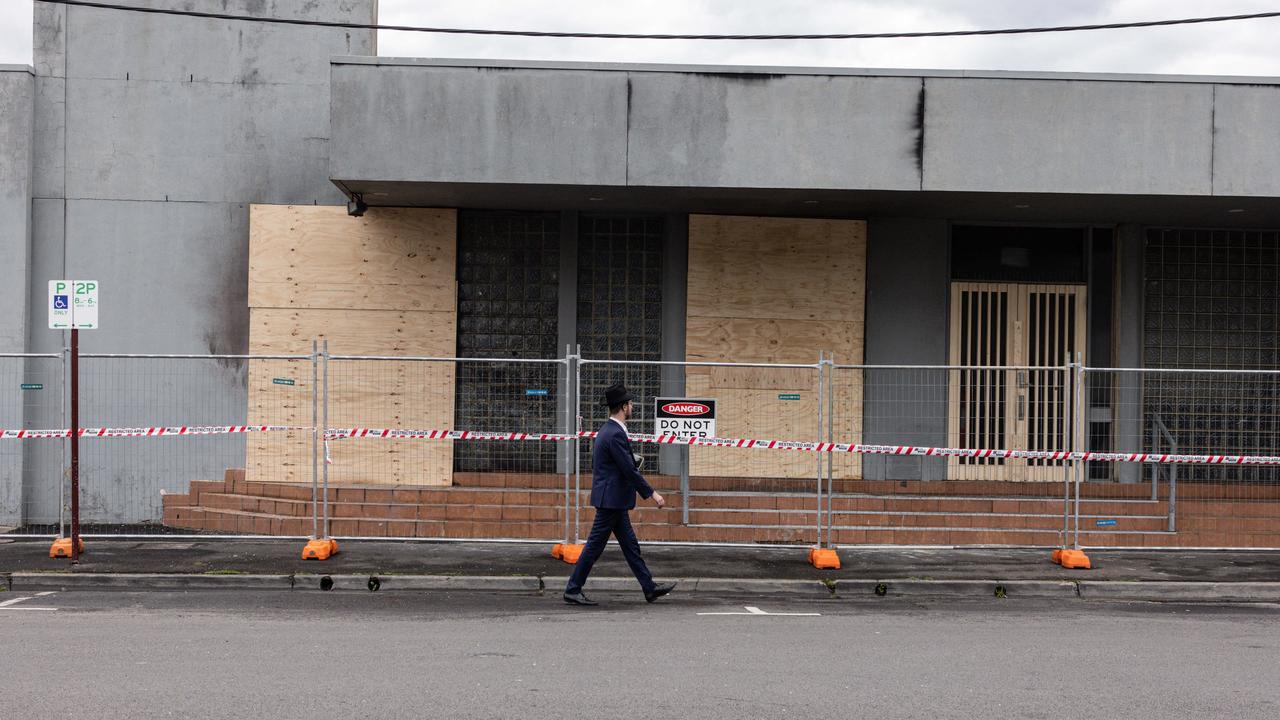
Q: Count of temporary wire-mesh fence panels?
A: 6